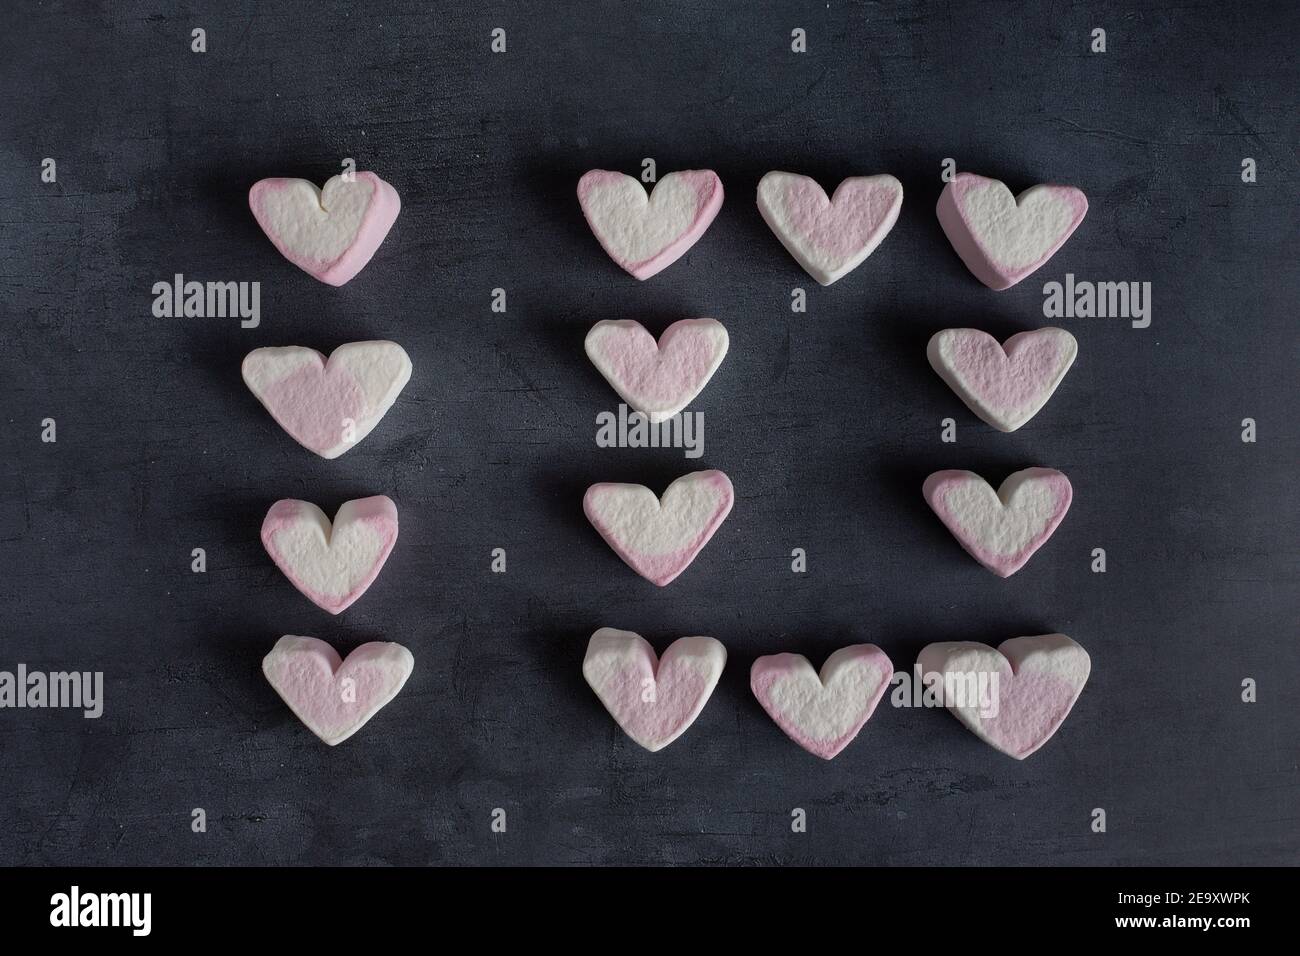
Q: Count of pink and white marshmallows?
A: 14